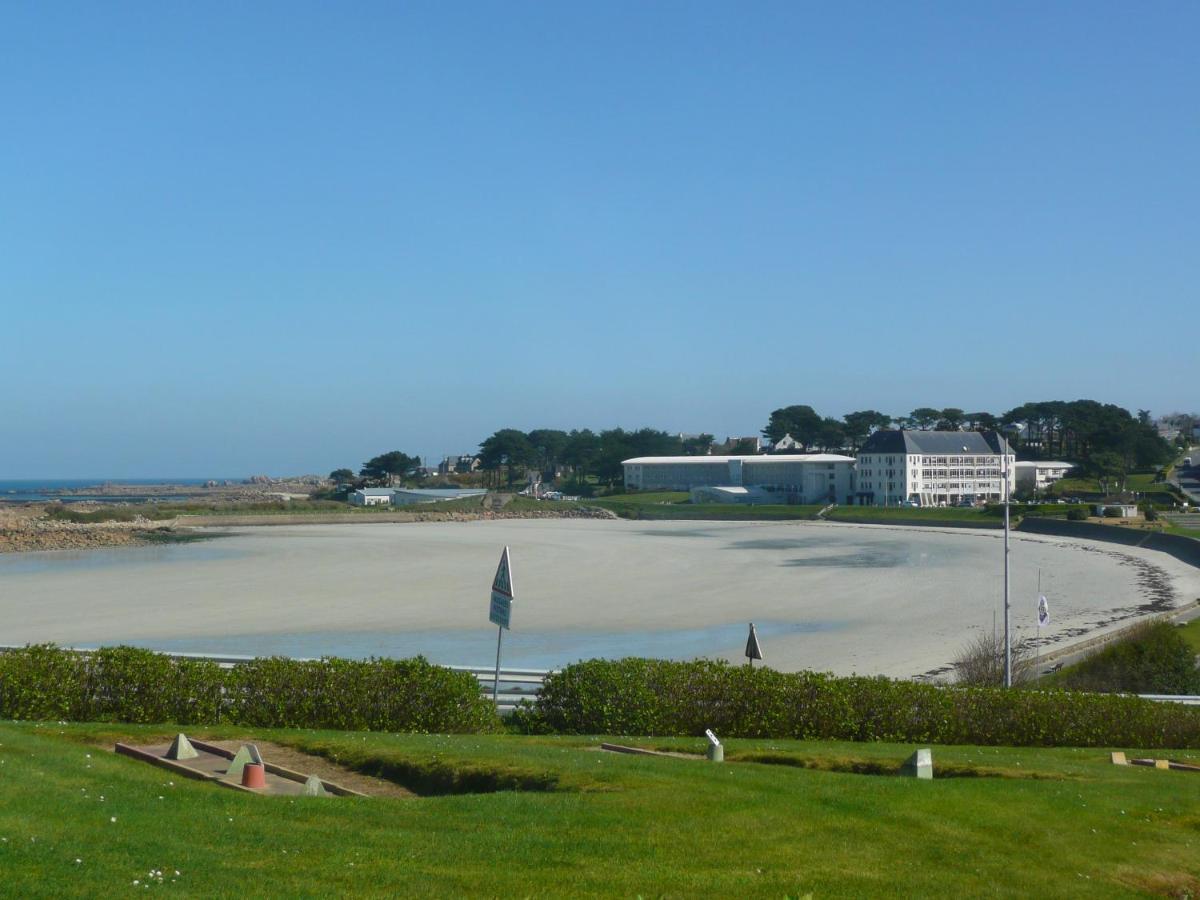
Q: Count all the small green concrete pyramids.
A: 3